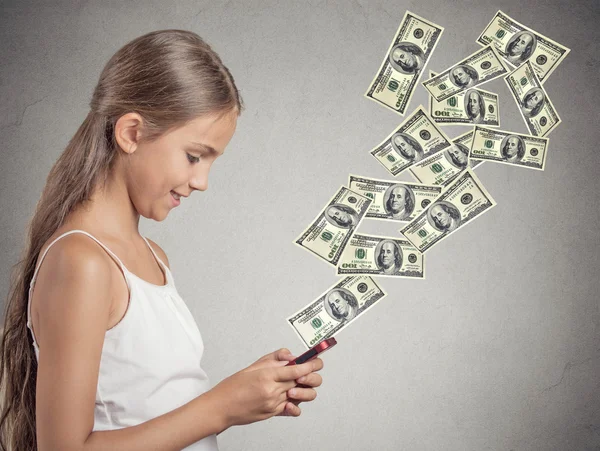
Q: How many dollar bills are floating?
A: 13